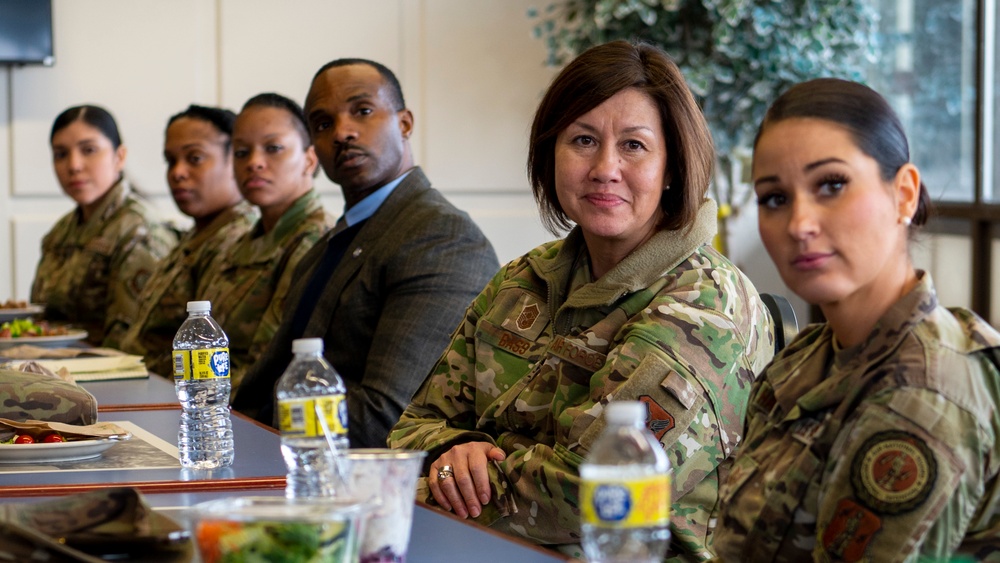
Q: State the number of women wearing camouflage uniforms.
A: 5